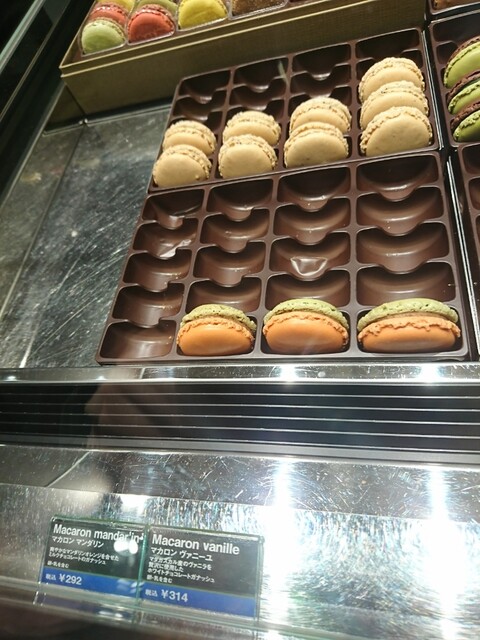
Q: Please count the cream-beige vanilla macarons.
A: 9